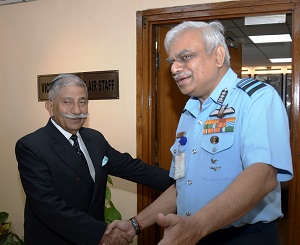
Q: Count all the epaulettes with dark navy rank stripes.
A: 1